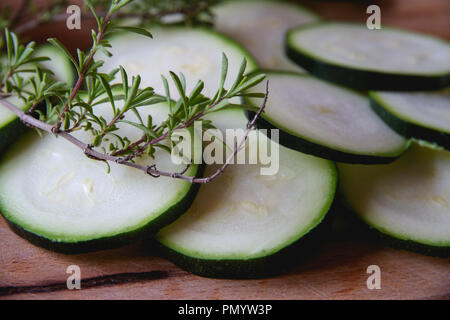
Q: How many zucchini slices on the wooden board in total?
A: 9